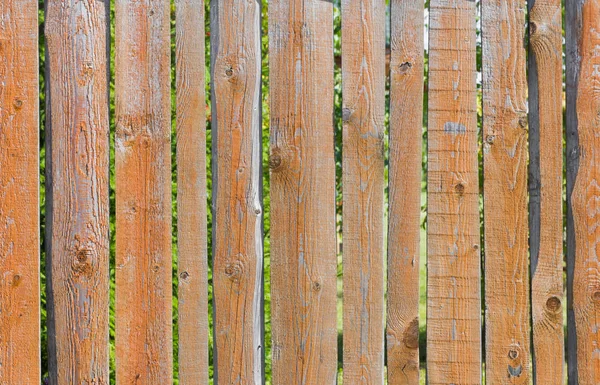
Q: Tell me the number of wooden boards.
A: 12